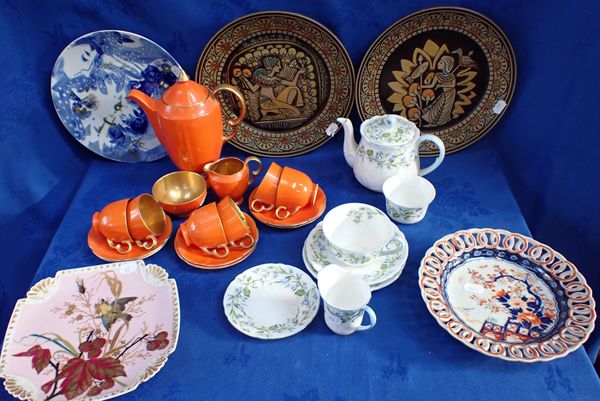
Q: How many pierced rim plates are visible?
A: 1